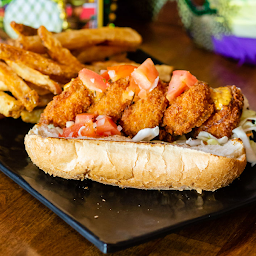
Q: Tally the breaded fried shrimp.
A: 5